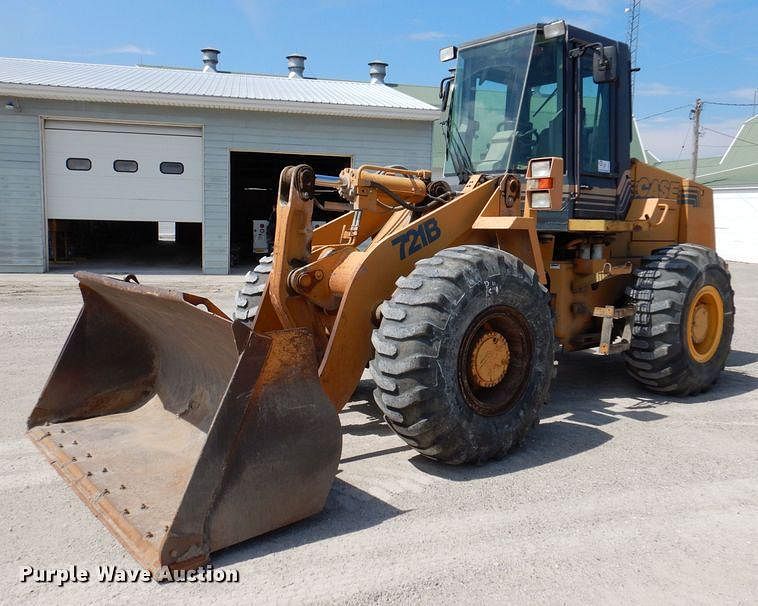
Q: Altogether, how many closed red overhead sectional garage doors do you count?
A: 0